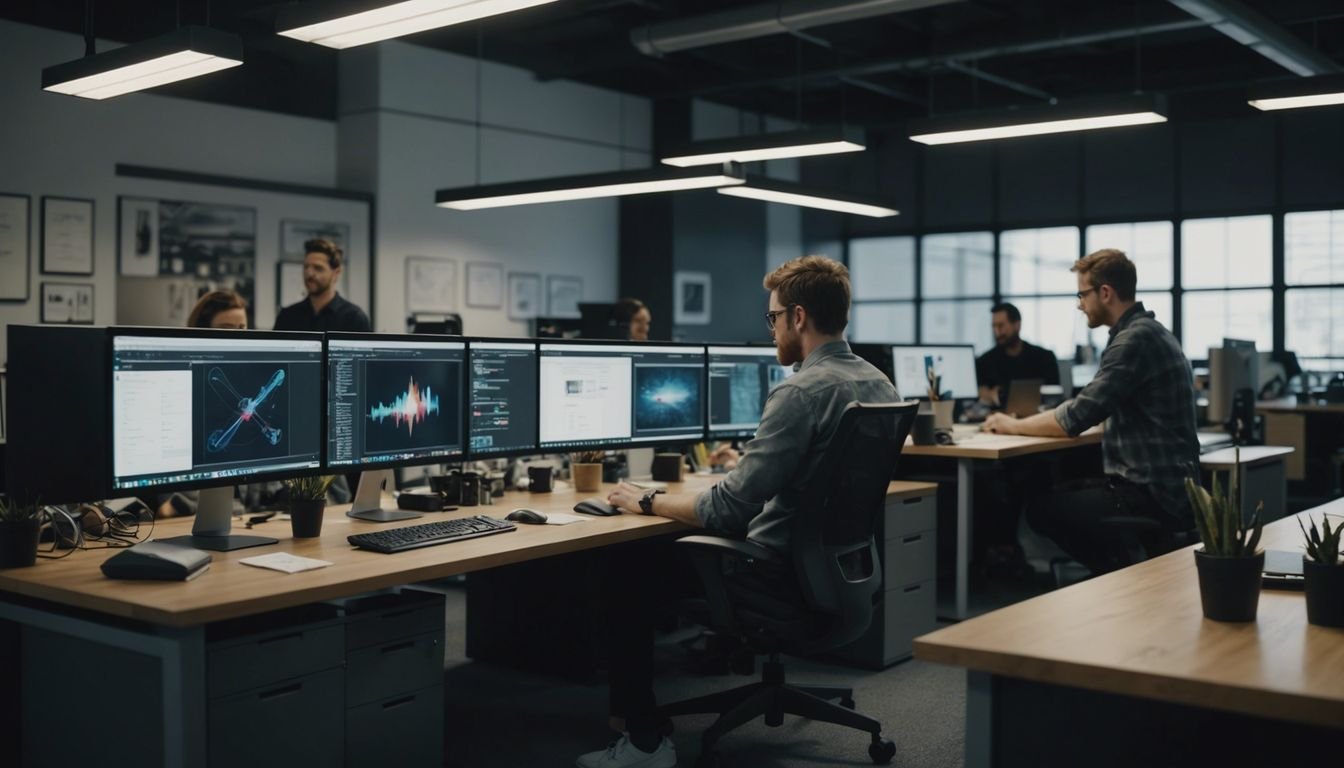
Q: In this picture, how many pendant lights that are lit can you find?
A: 7